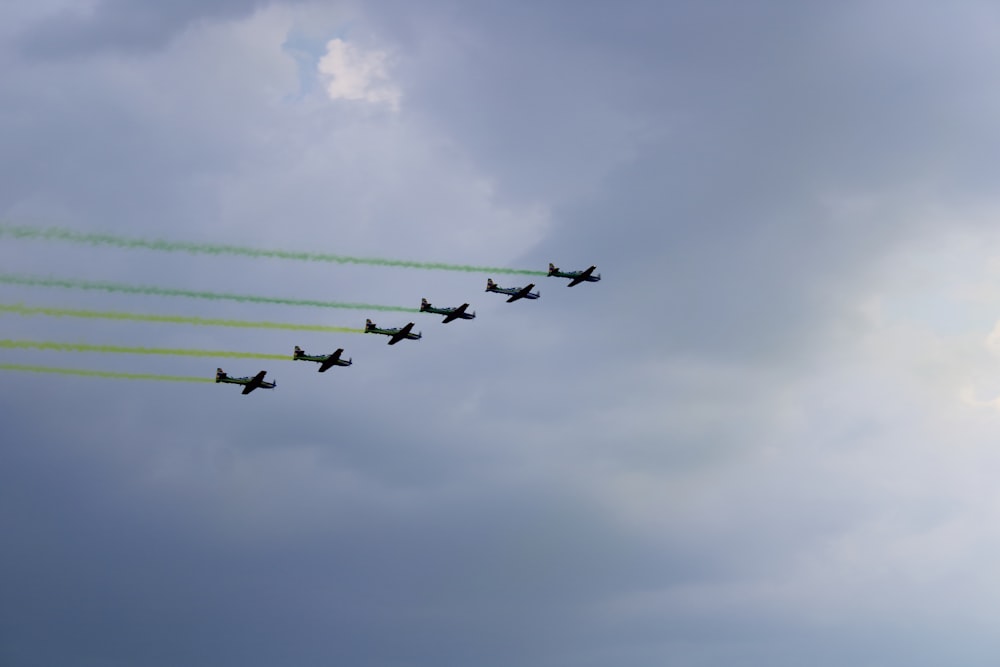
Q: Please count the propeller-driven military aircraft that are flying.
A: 6